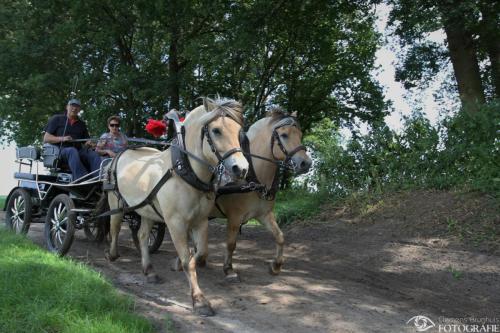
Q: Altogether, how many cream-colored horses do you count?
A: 2